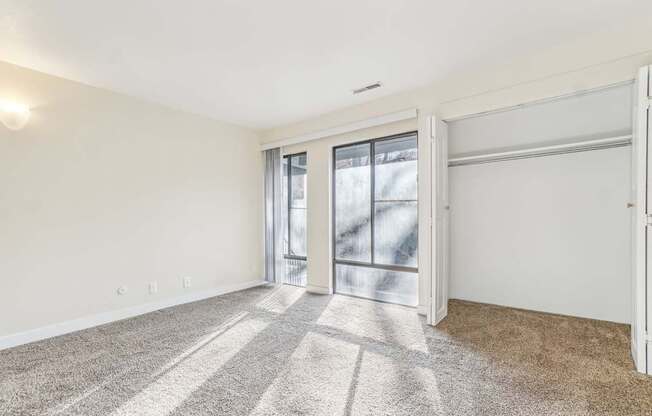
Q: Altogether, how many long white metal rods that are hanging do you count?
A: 1